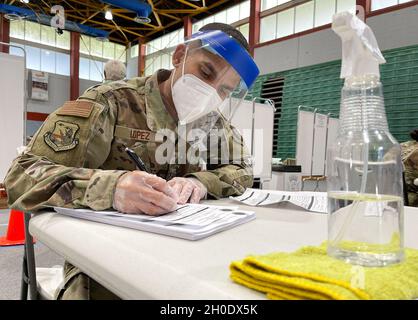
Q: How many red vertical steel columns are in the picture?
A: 6